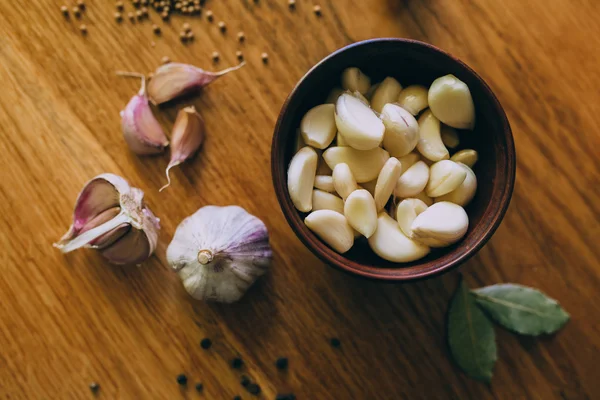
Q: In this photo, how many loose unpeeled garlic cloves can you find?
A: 3